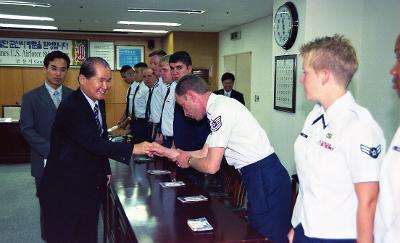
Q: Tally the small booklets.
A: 4